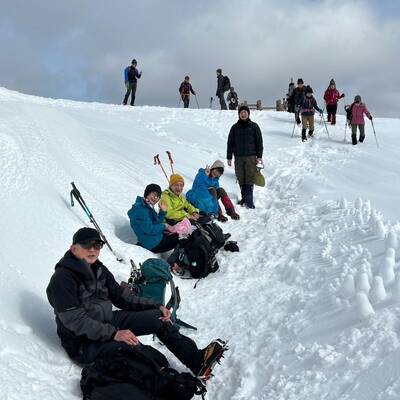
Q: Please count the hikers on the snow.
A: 14